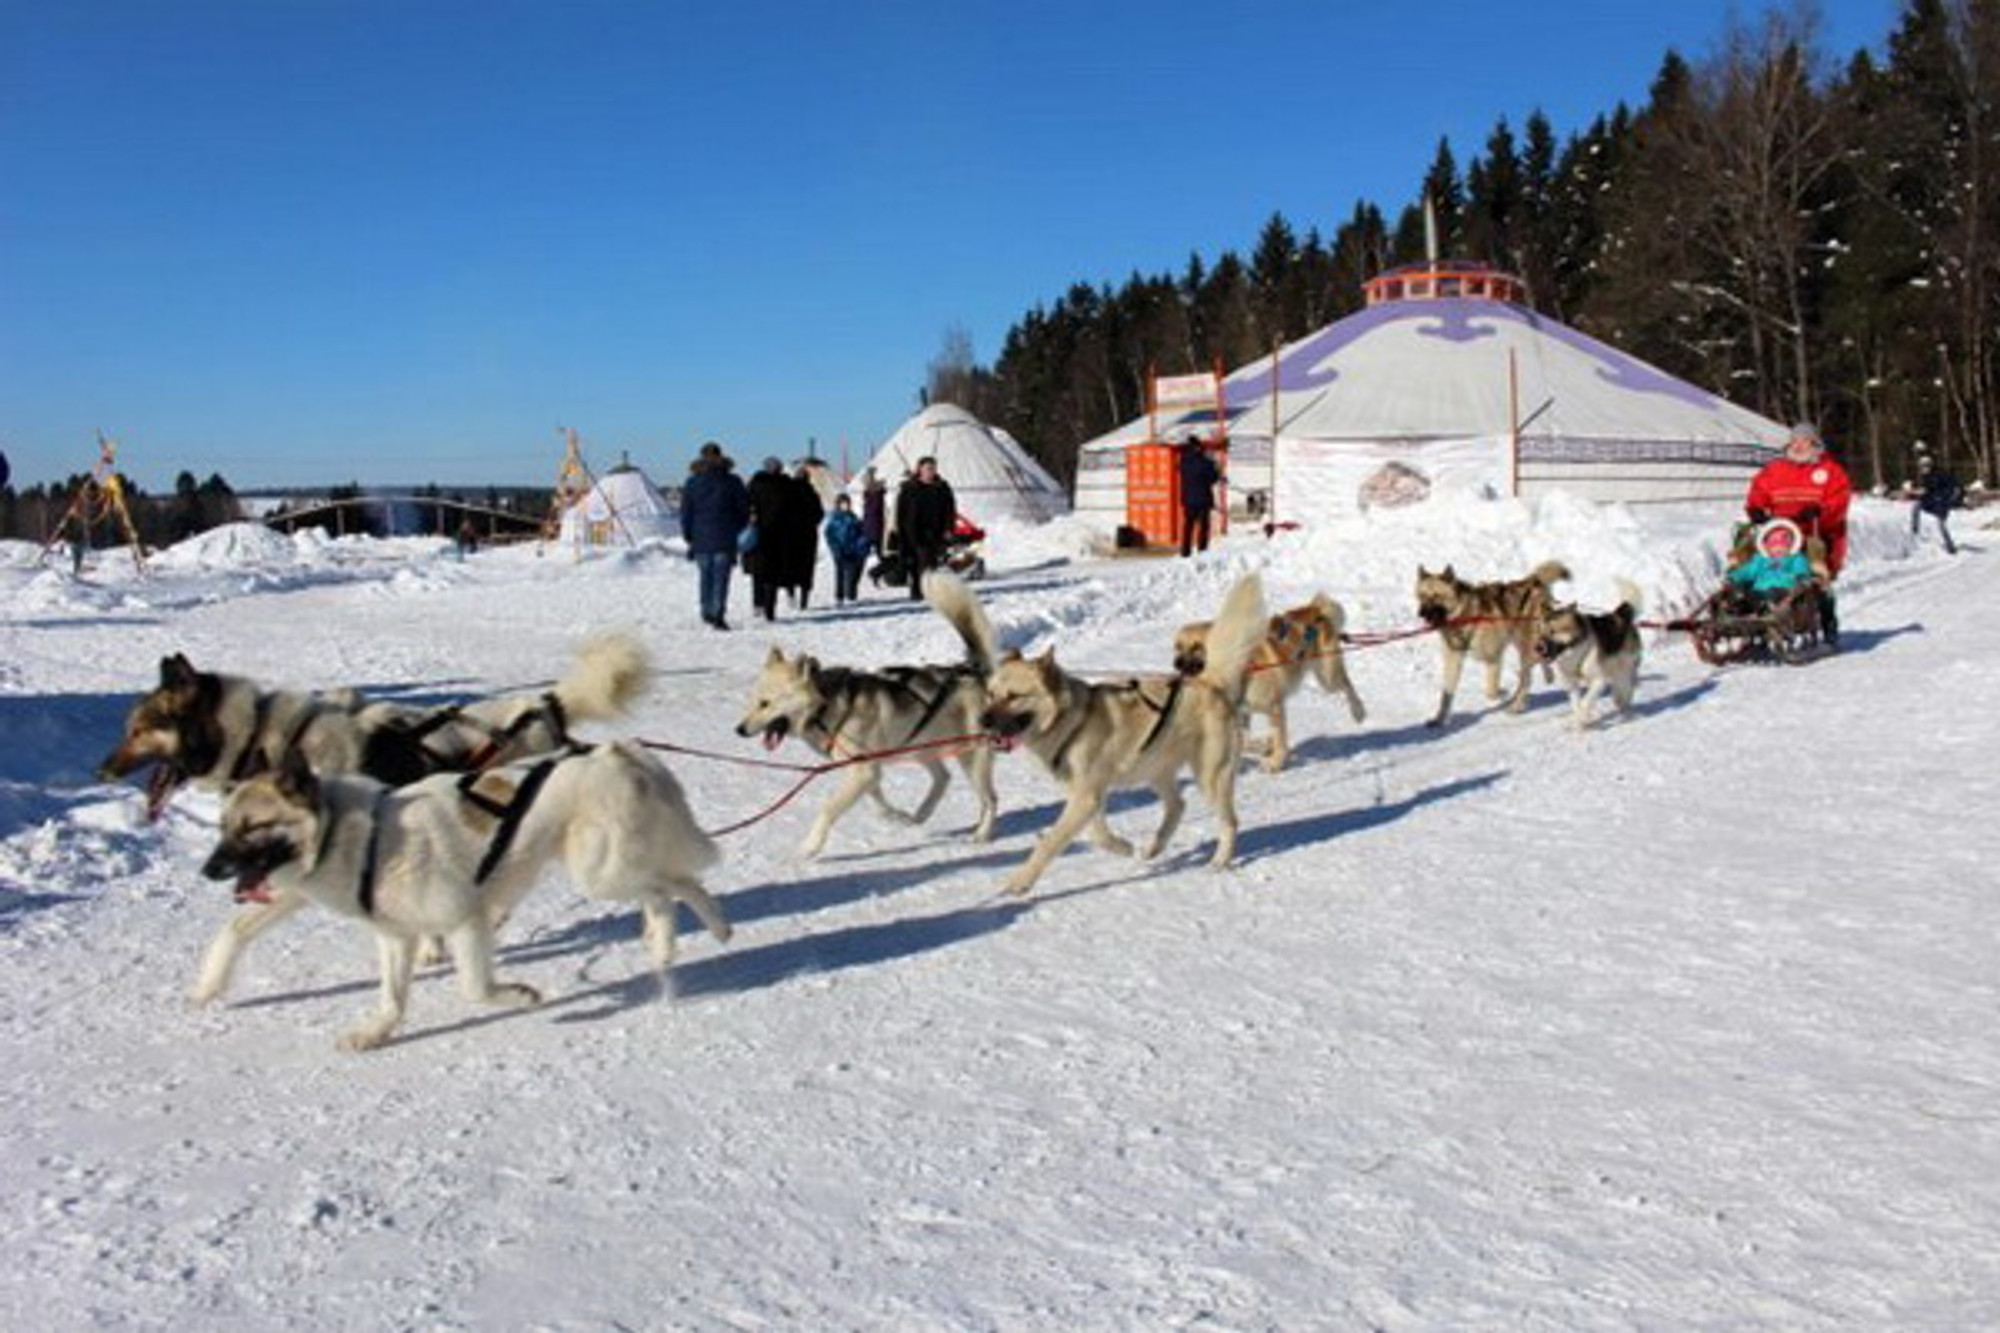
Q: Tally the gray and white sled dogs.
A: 7